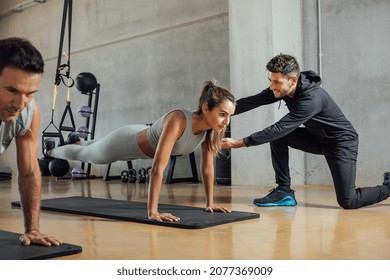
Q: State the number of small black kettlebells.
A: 4